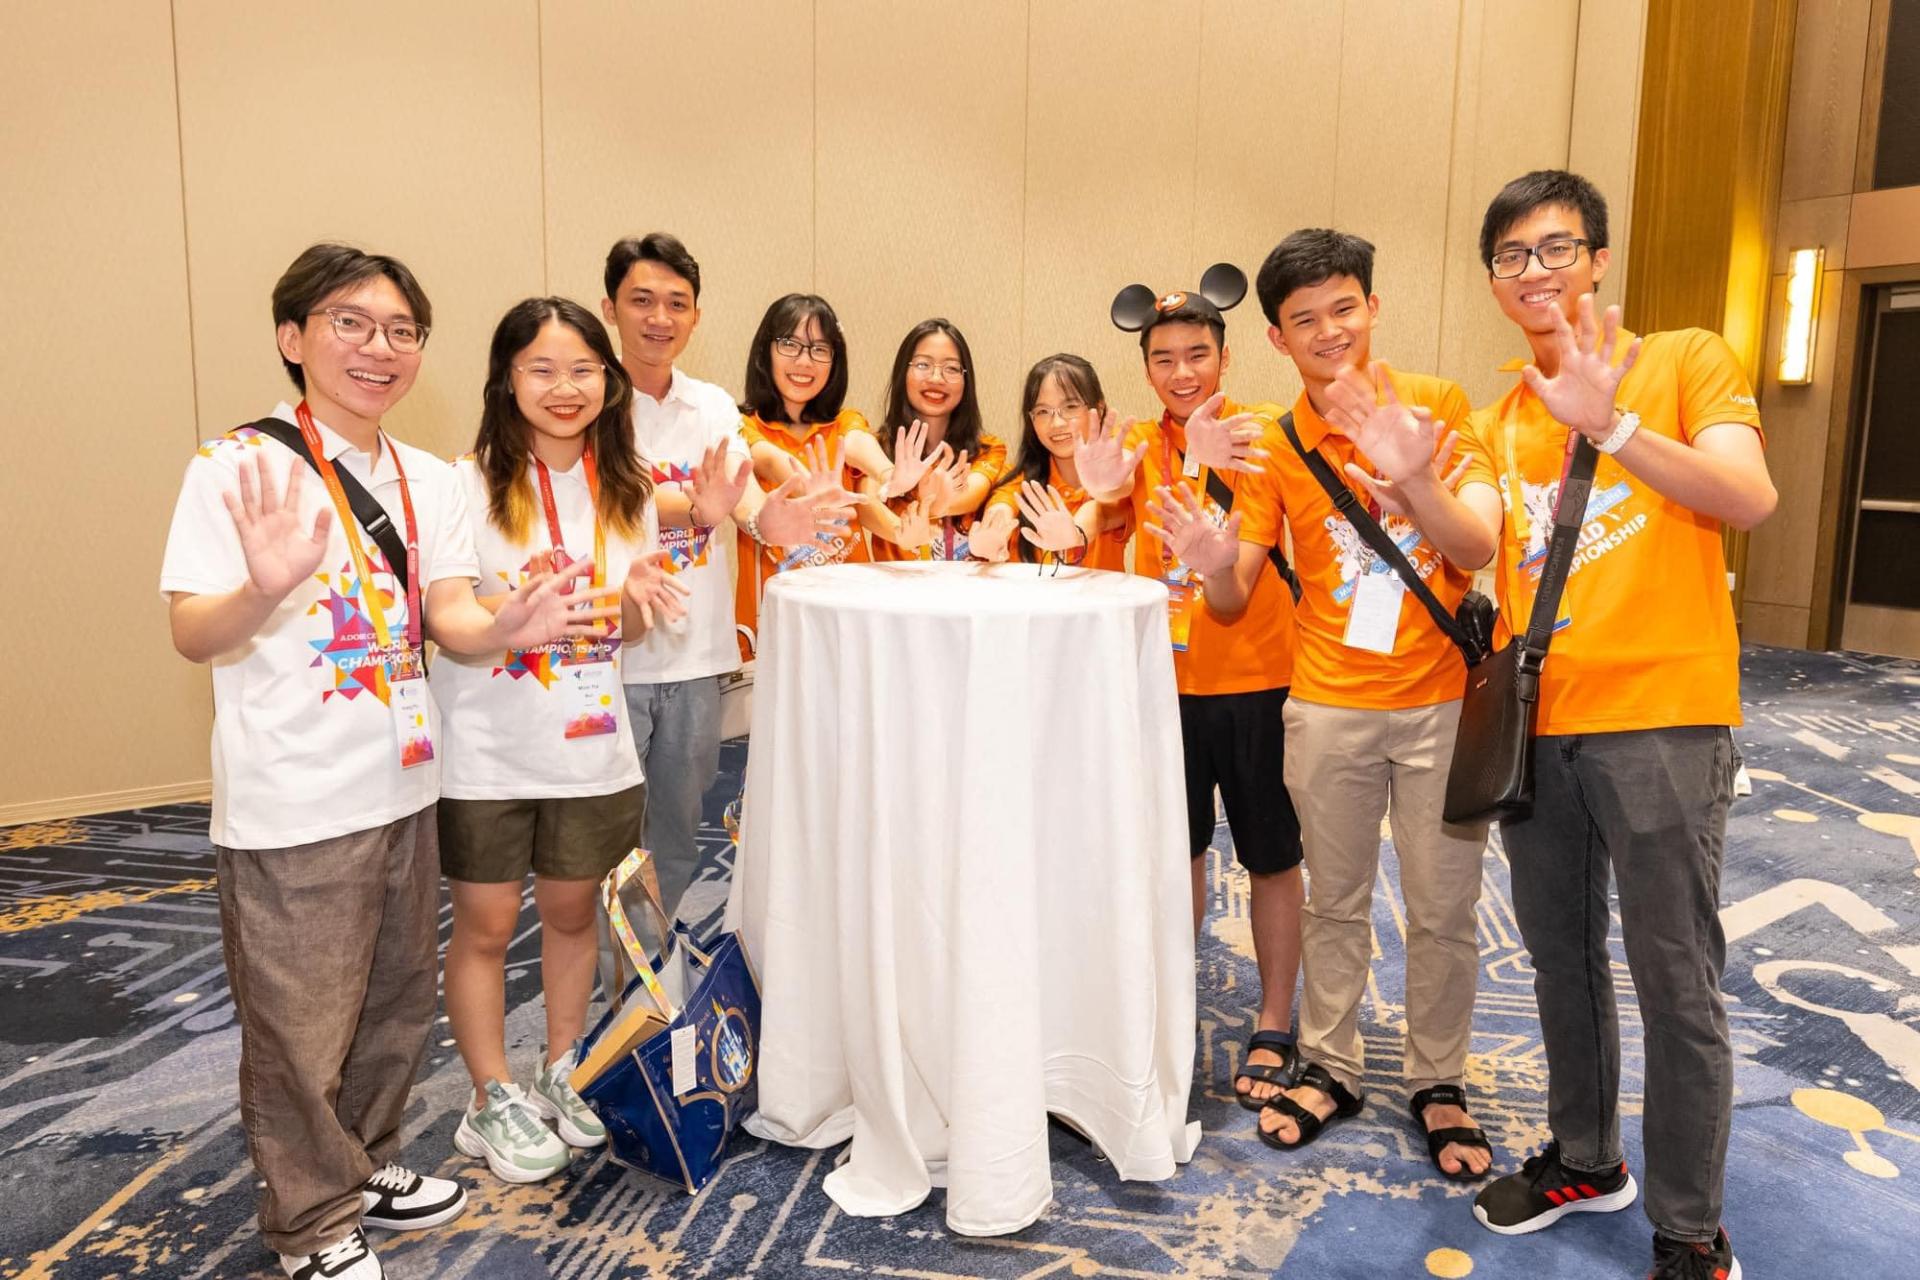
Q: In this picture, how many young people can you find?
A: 9